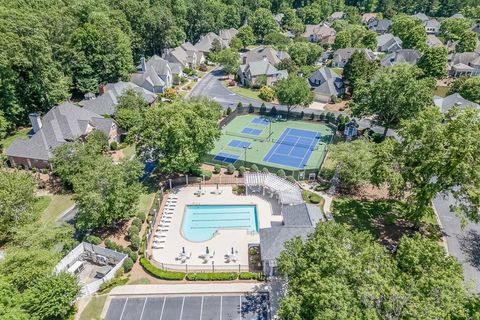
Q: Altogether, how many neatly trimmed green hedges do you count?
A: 3